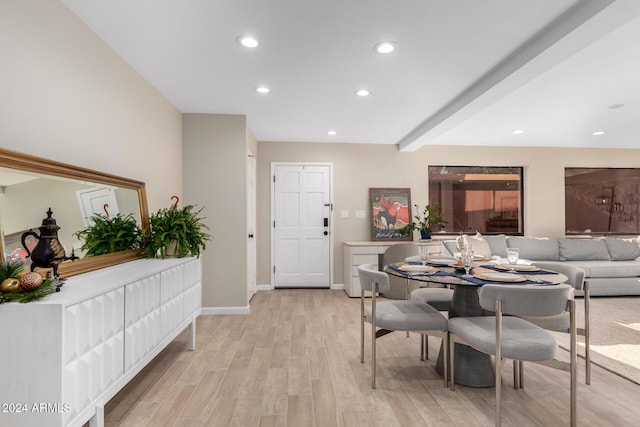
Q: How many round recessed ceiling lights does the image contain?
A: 7